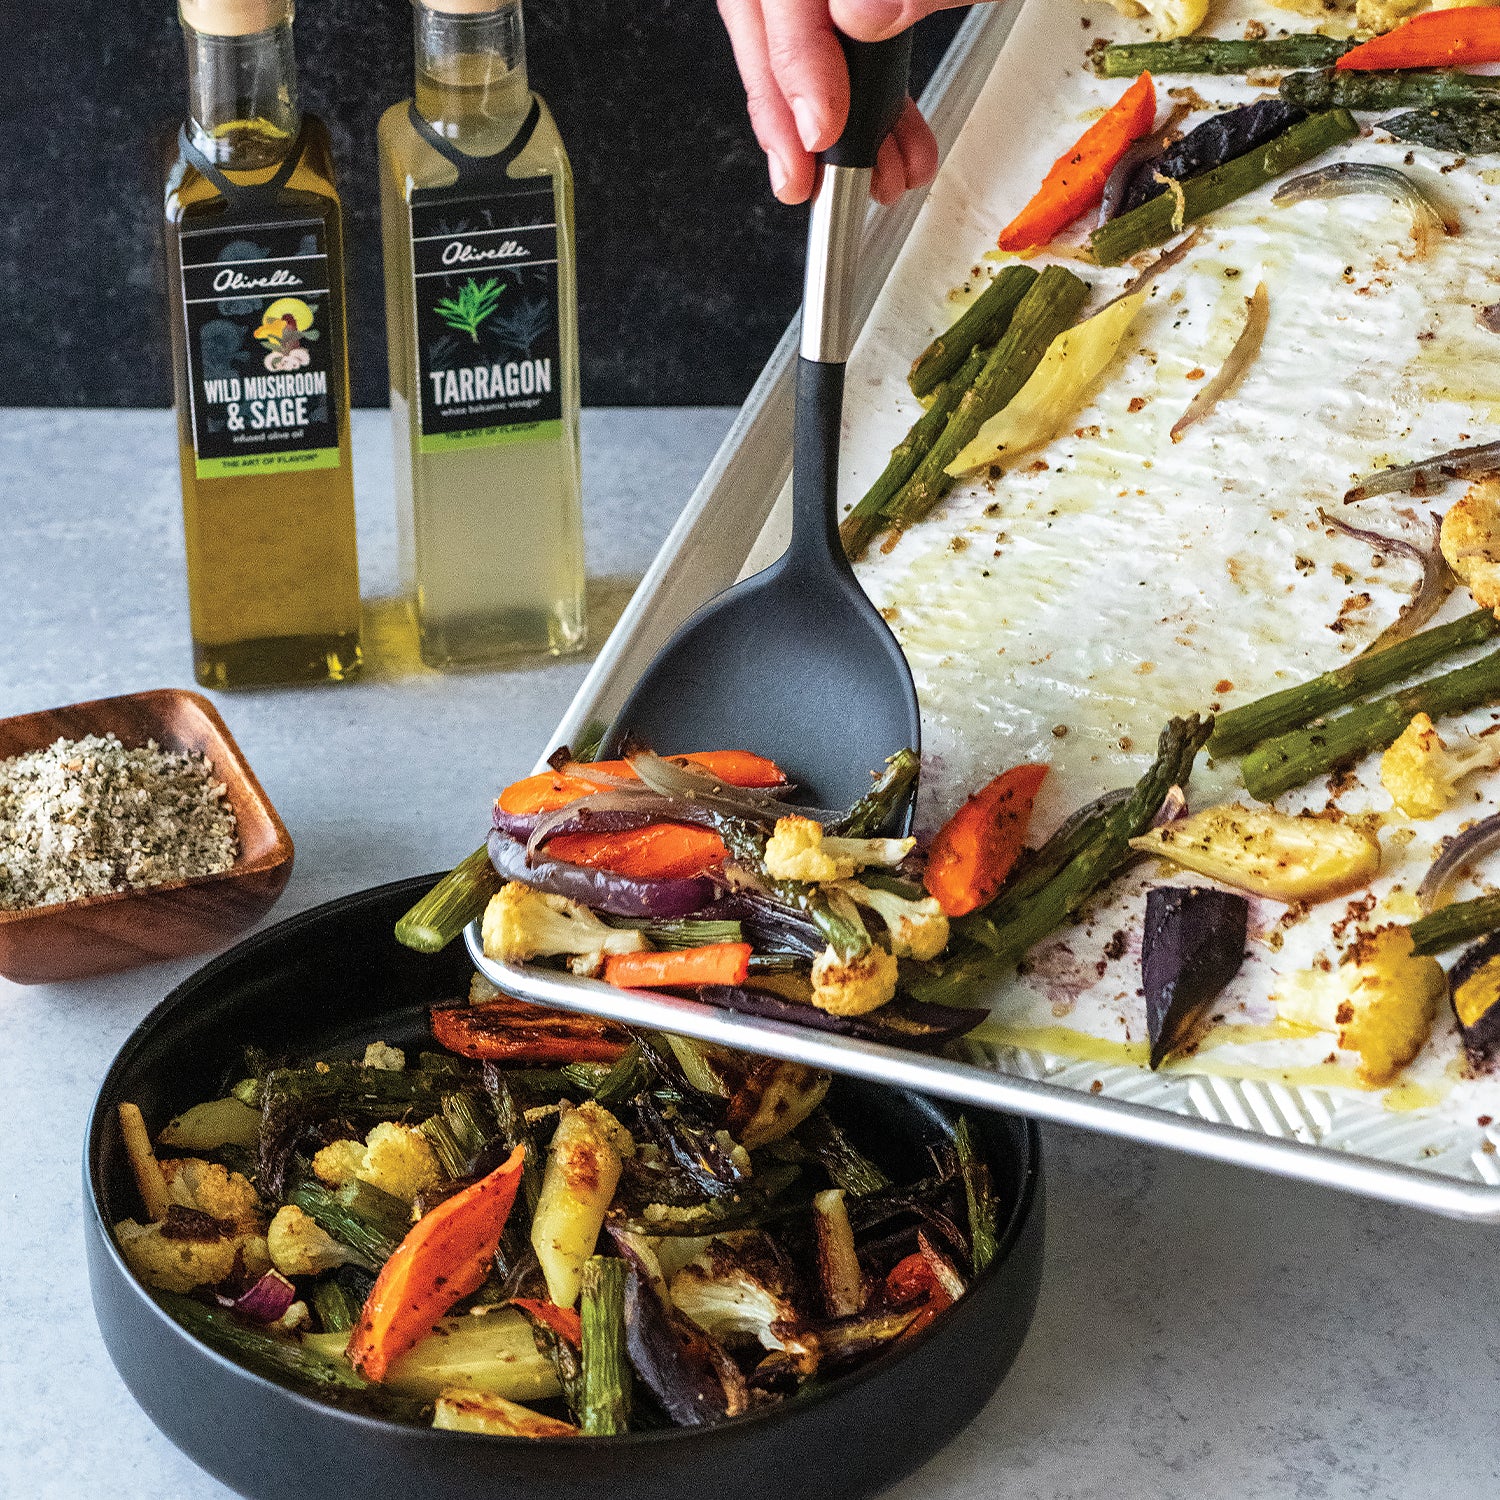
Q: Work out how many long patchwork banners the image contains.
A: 0